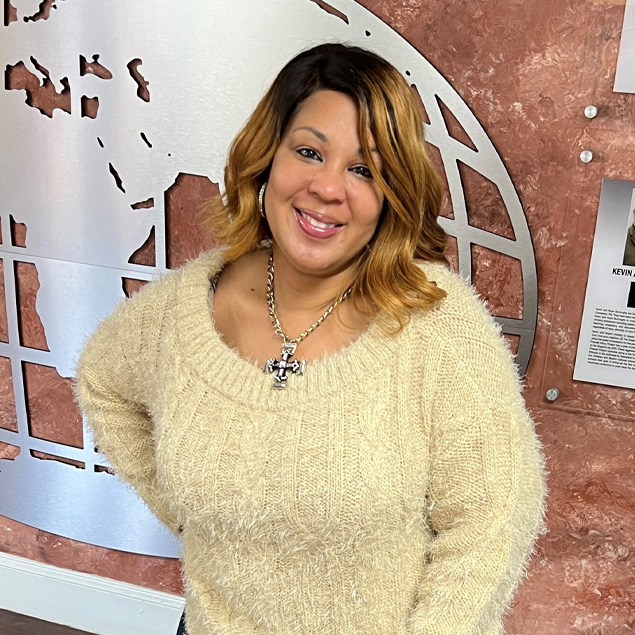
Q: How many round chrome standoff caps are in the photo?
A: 3